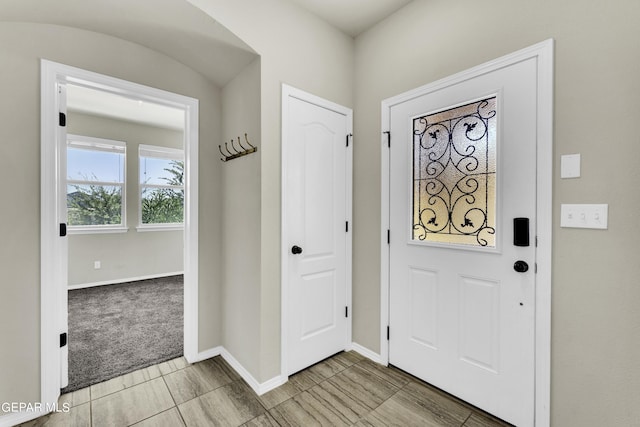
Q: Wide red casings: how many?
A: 0